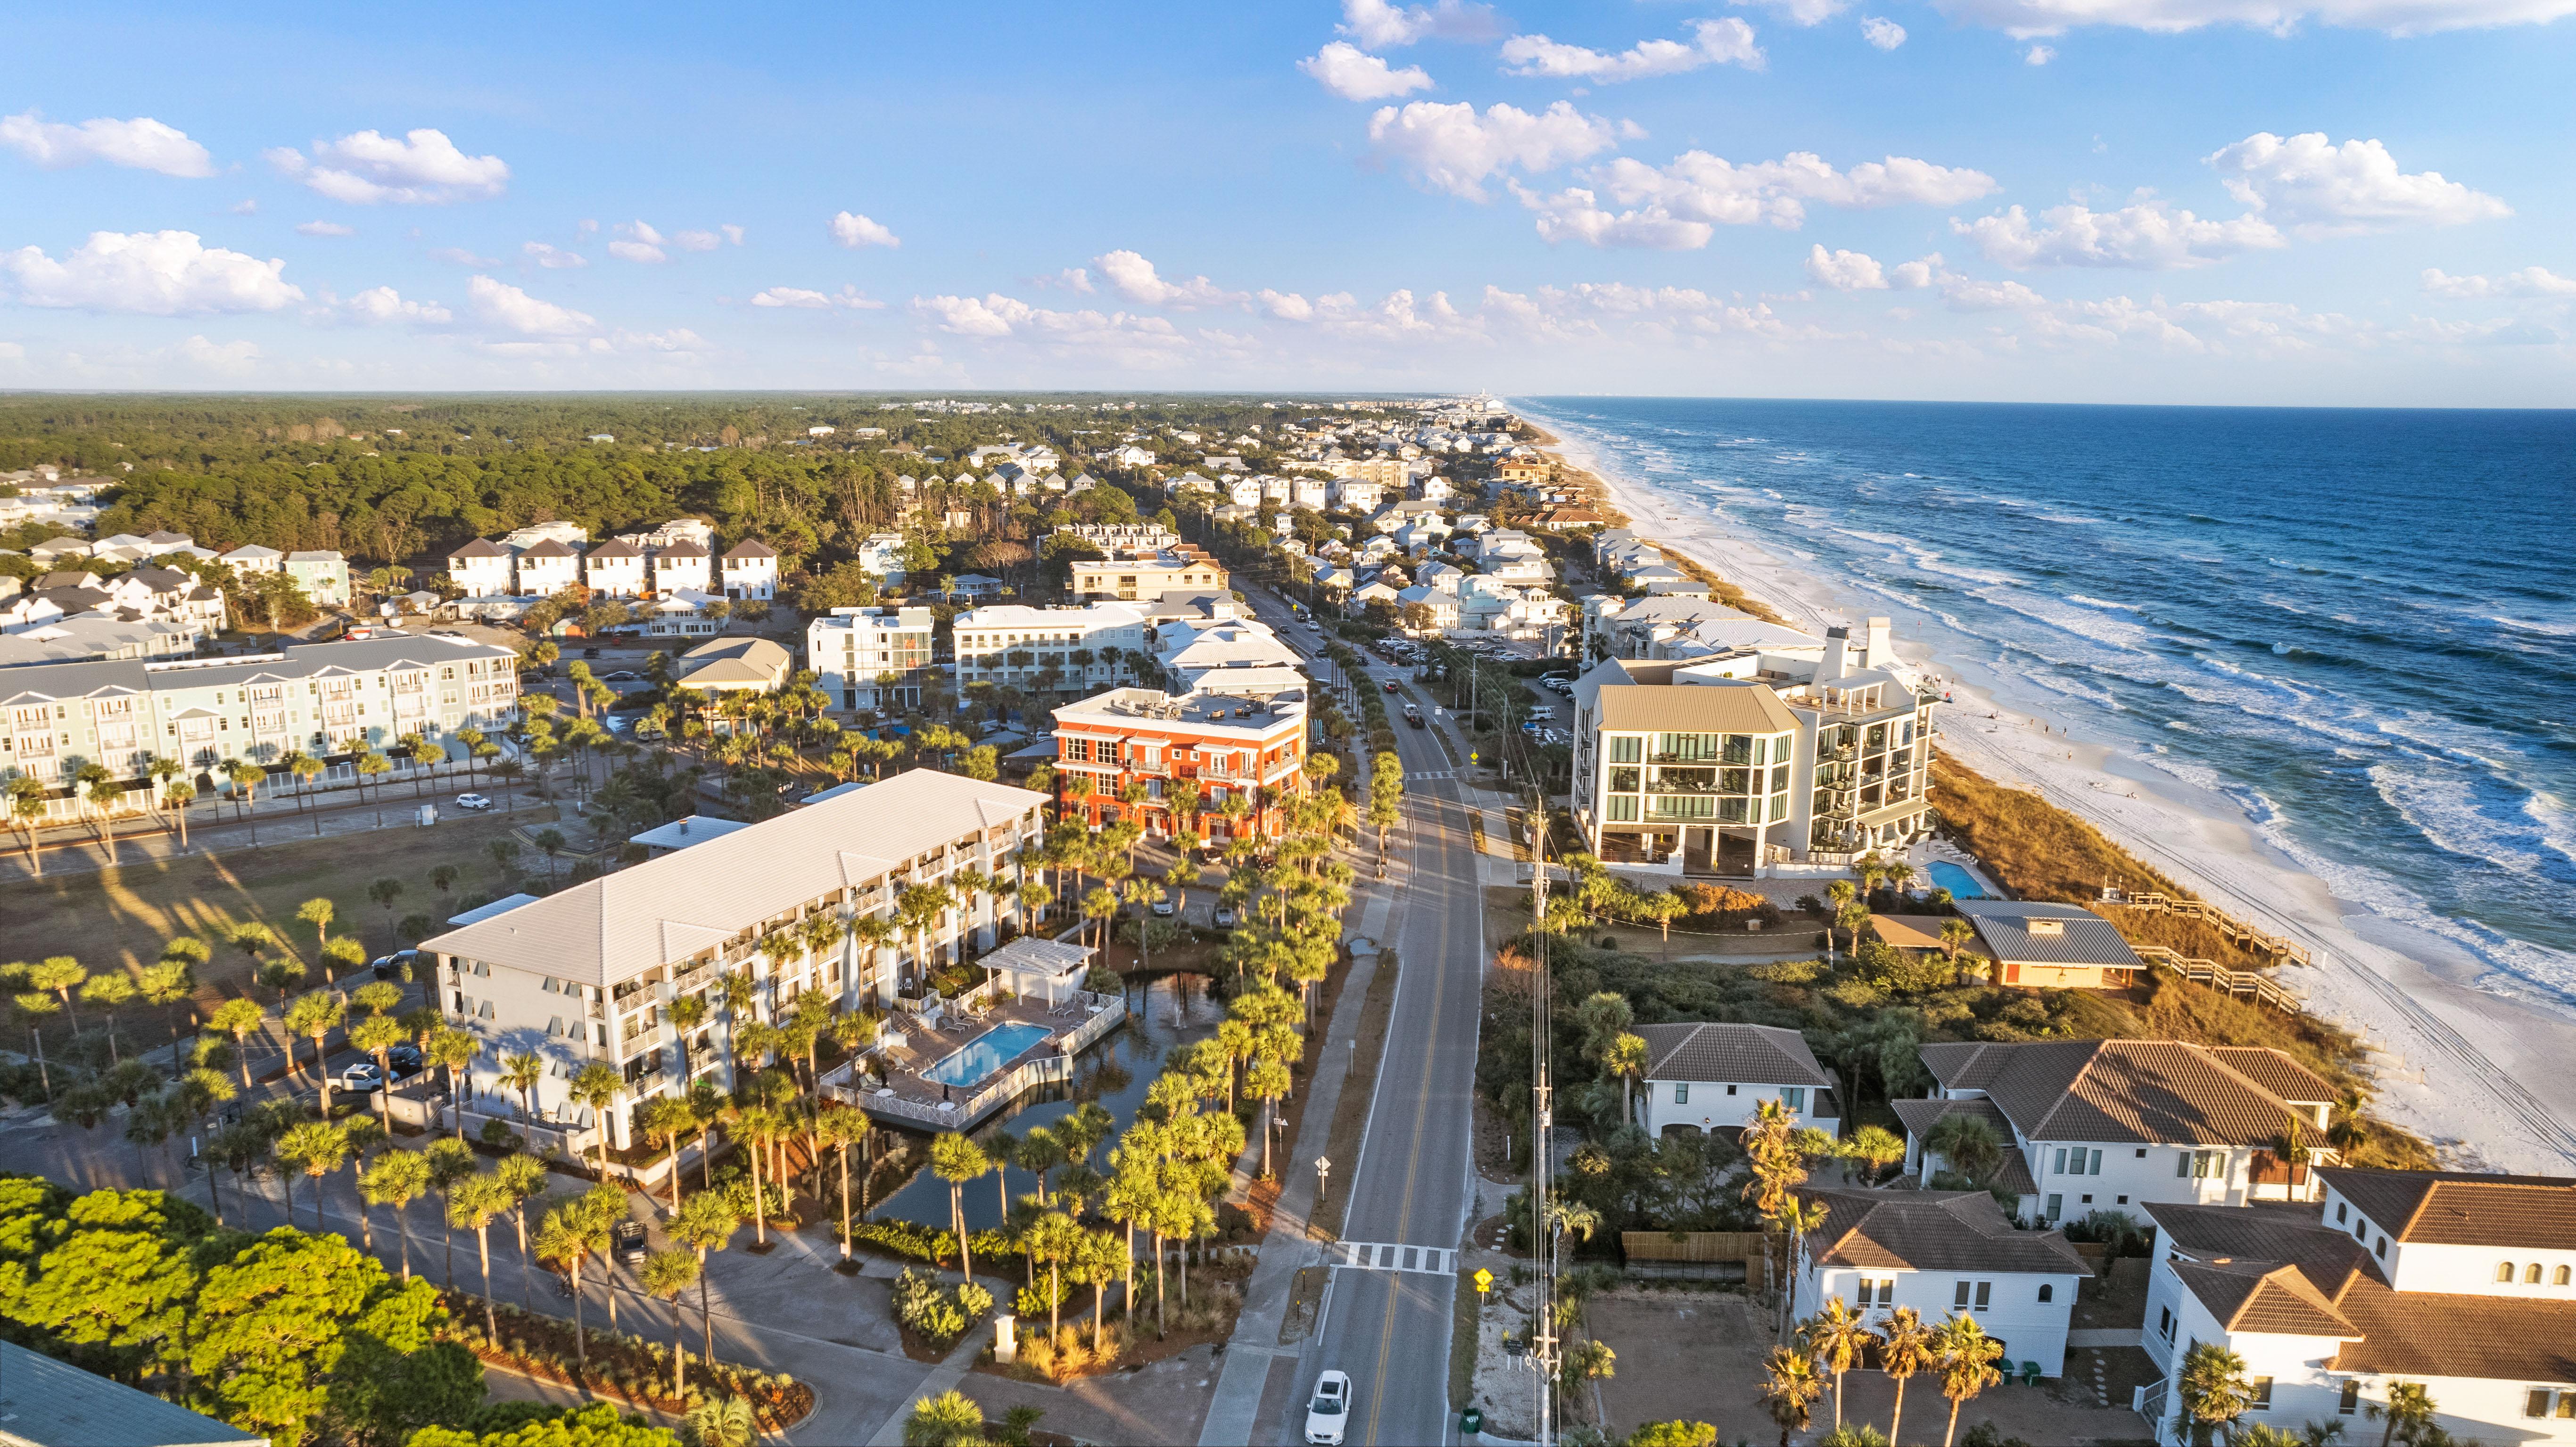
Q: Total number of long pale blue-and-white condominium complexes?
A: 1